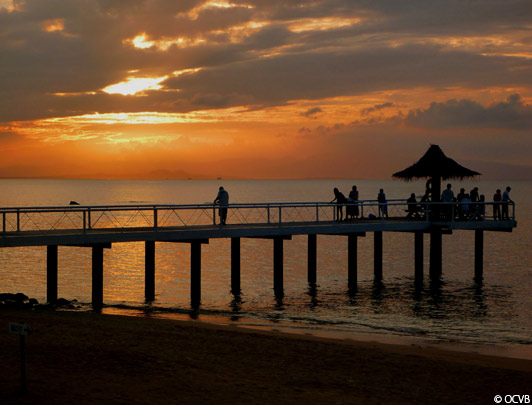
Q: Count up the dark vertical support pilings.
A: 12